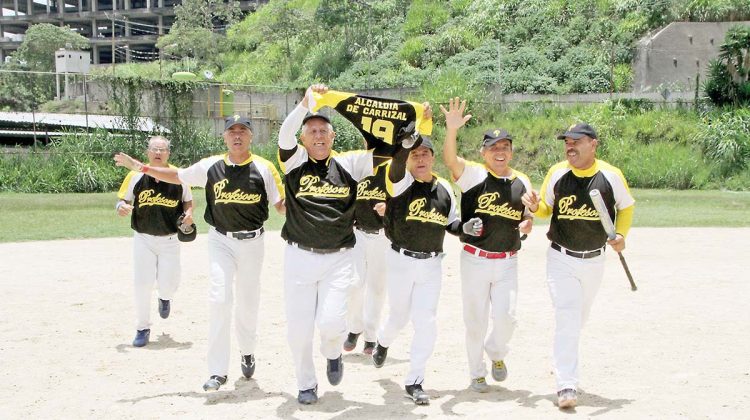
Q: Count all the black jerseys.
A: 8